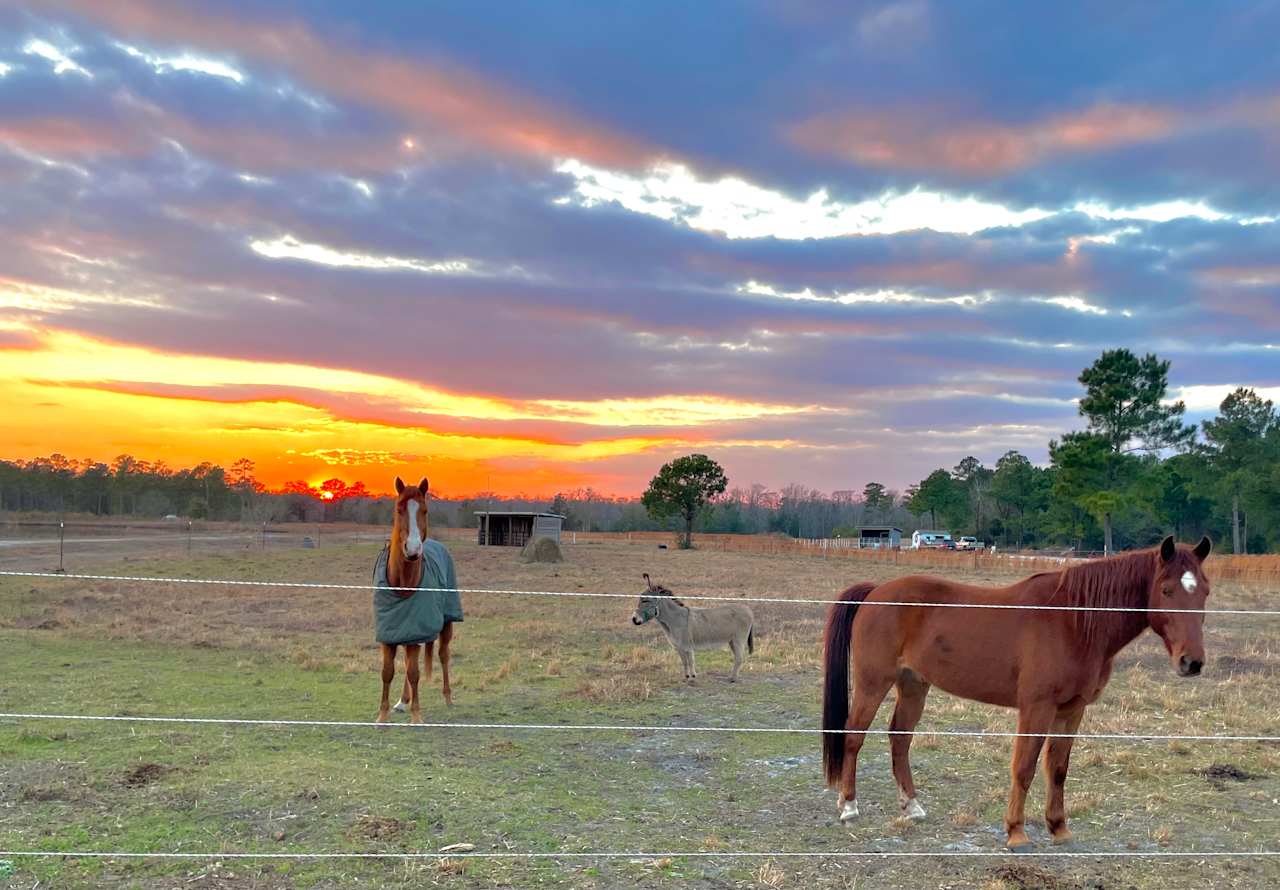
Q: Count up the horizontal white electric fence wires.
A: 3